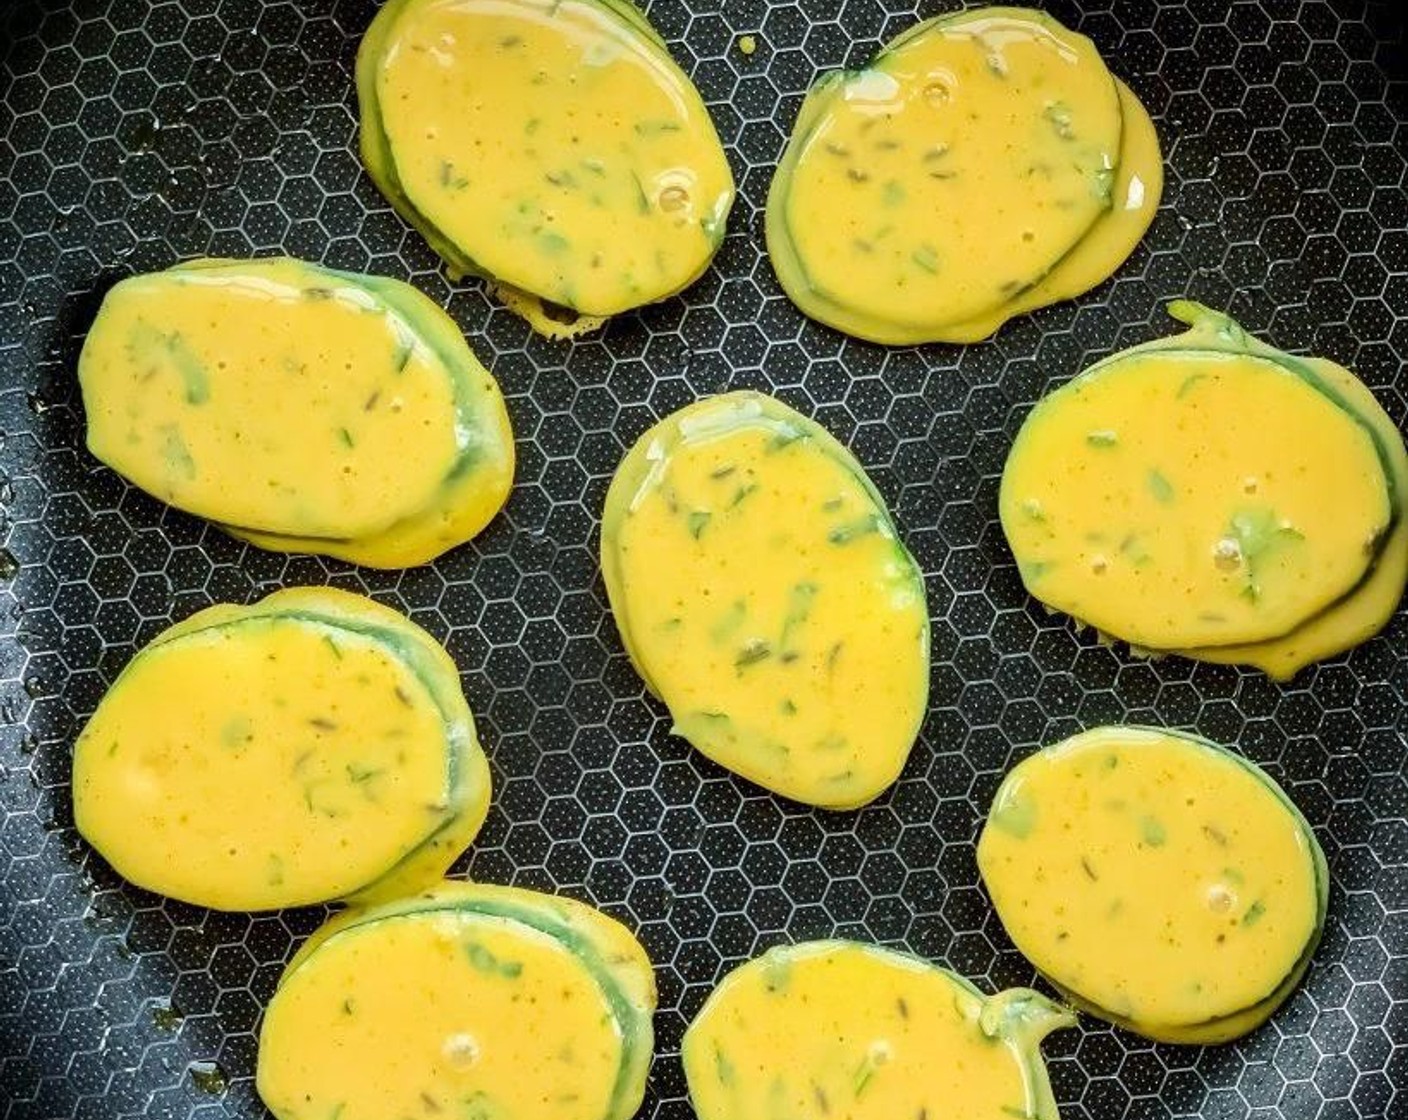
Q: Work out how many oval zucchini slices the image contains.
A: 9